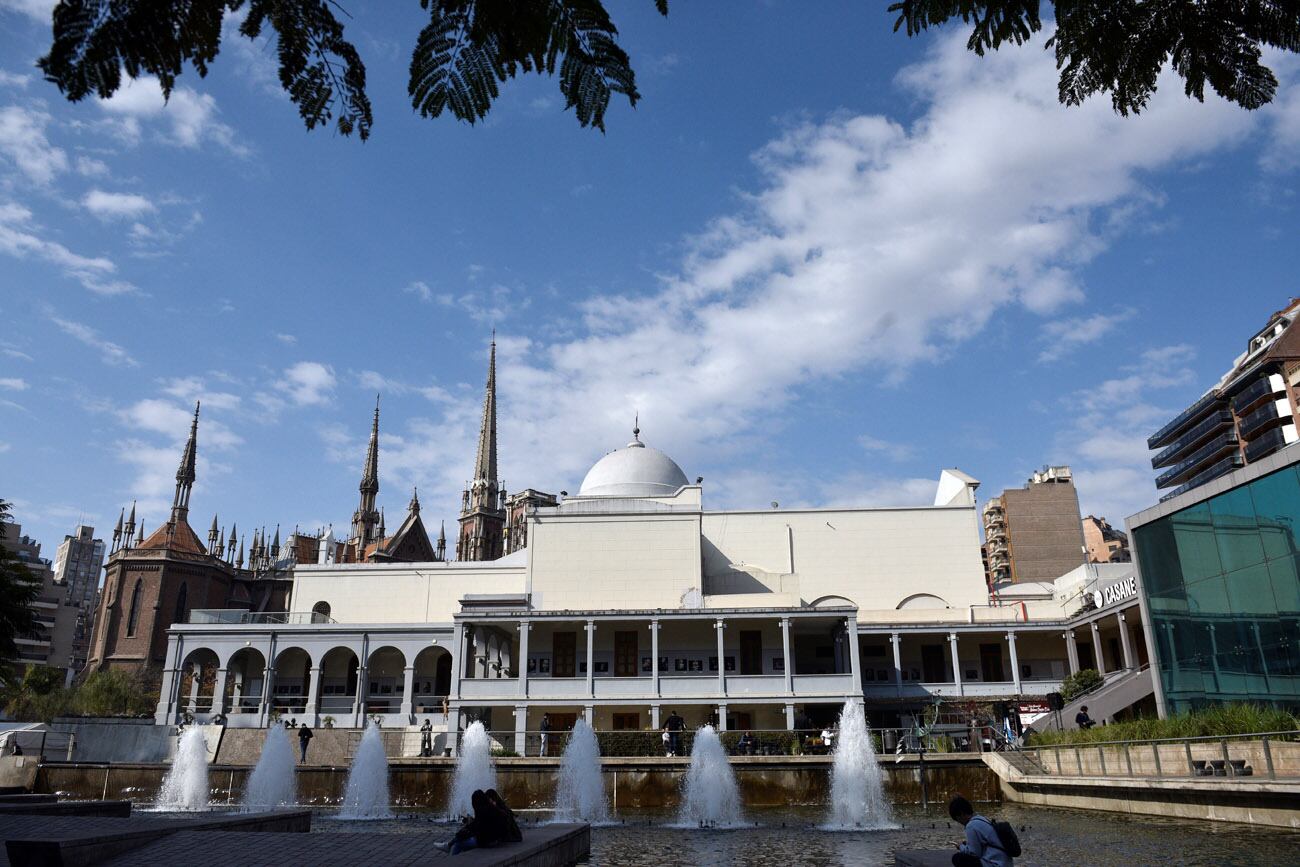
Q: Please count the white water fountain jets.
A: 7